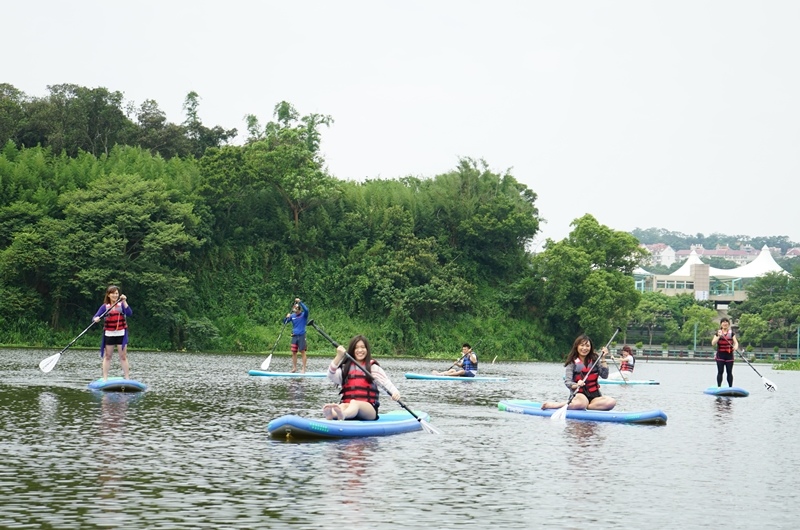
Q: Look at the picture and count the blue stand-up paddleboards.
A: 7